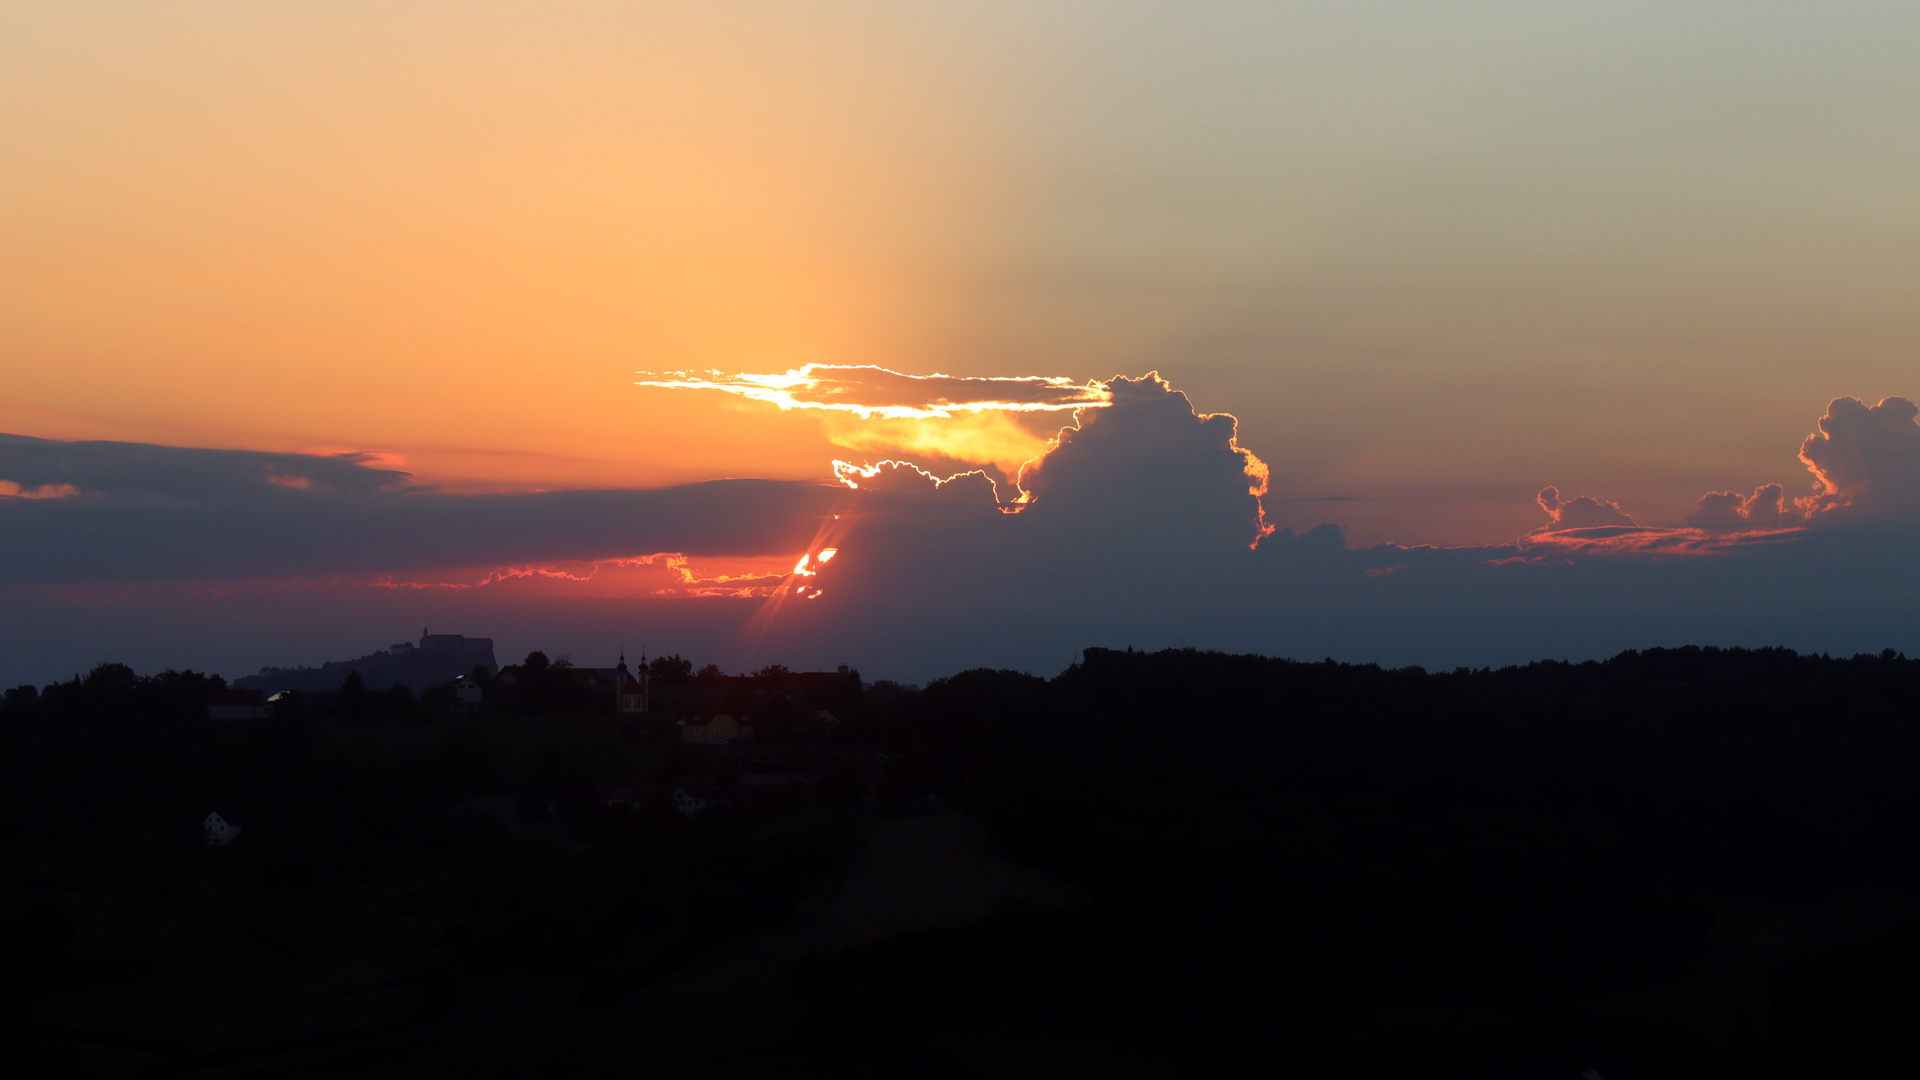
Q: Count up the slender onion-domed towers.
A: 2